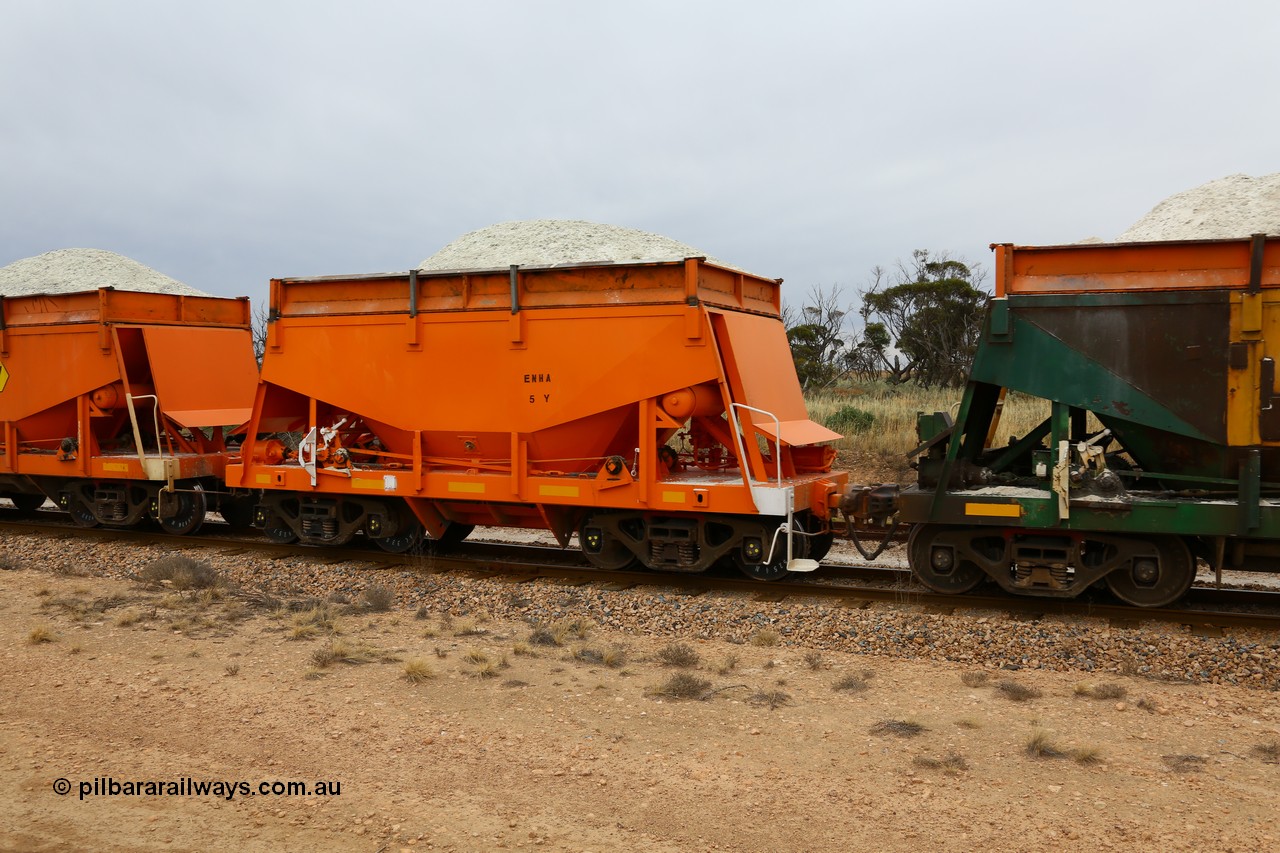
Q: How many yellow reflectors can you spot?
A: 7